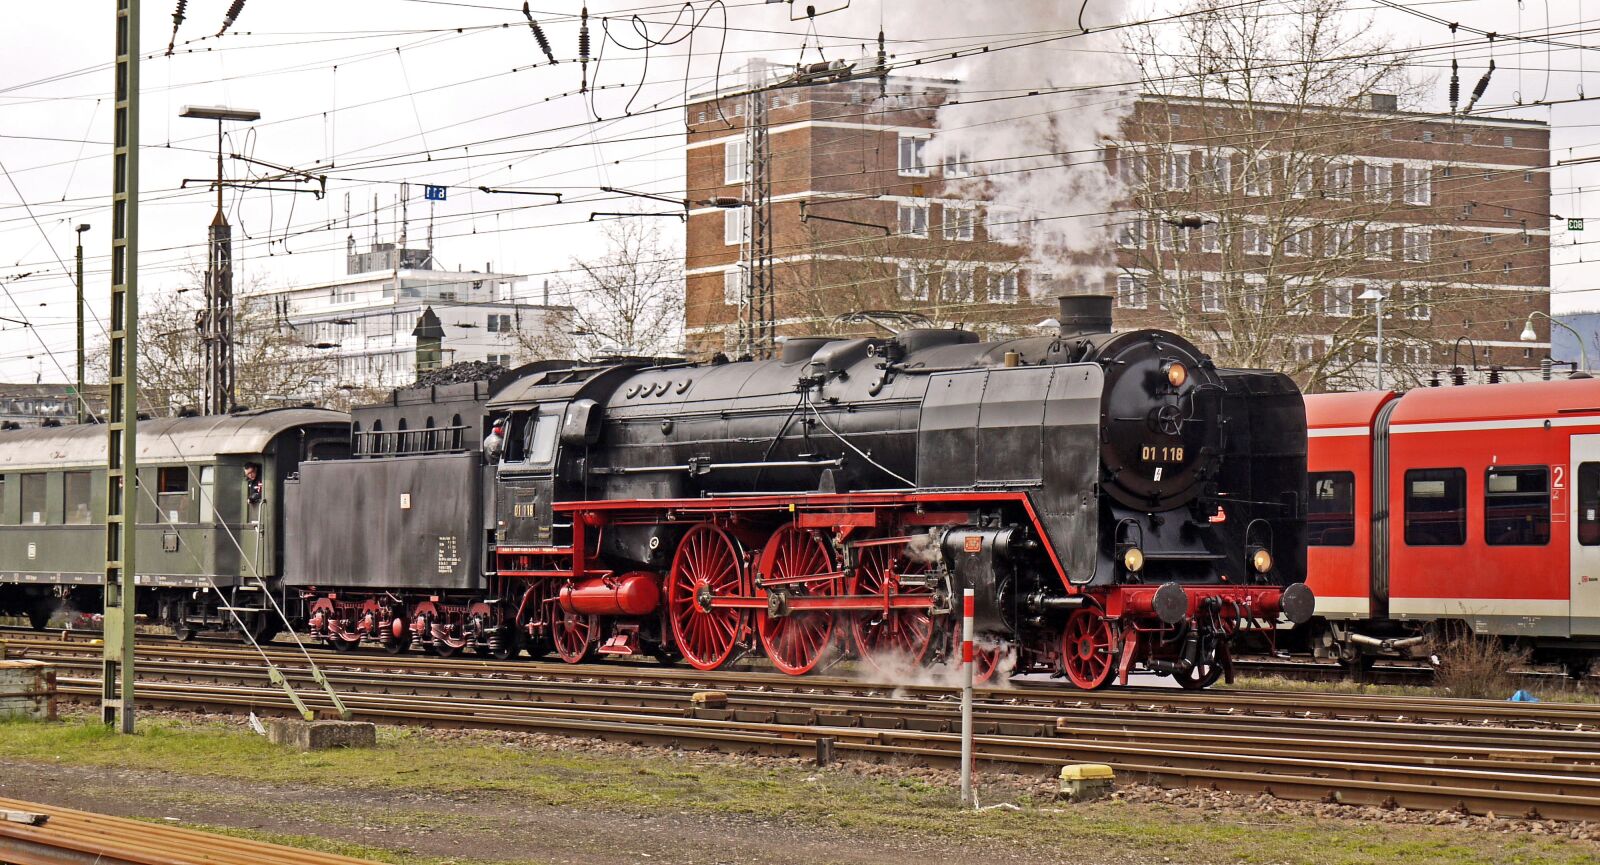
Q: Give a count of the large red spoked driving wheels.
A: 3